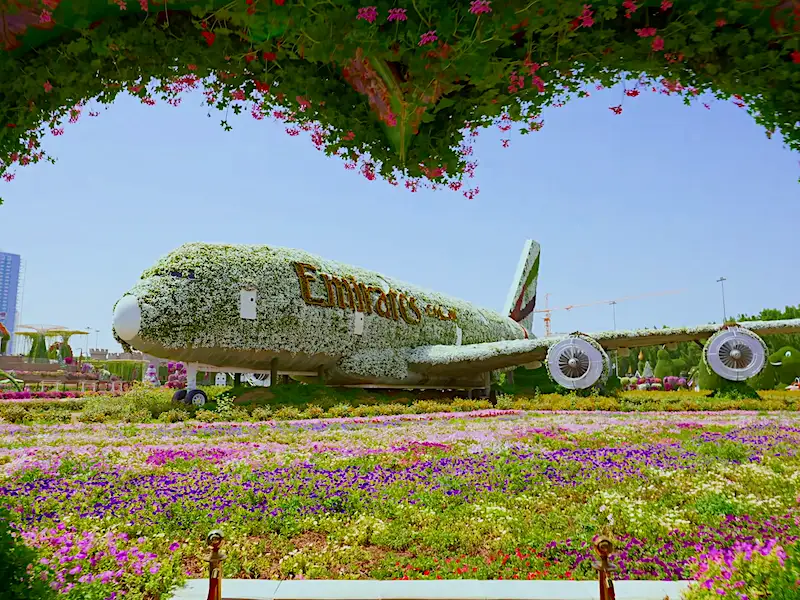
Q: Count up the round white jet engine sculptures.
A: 2